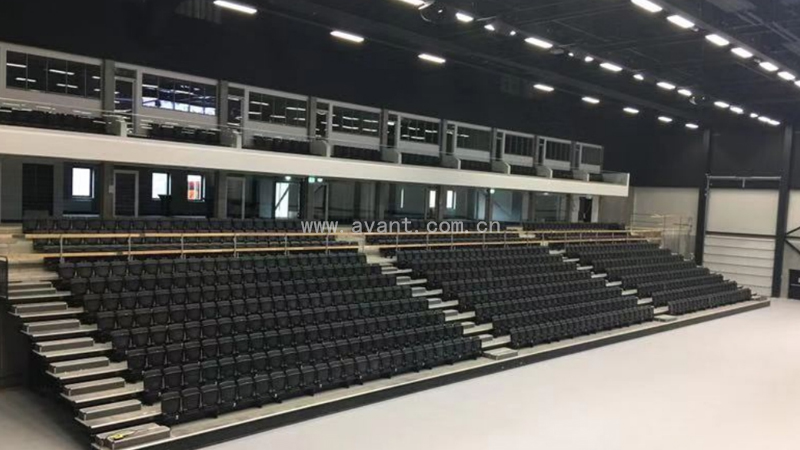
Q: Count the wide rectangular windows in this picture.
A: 9